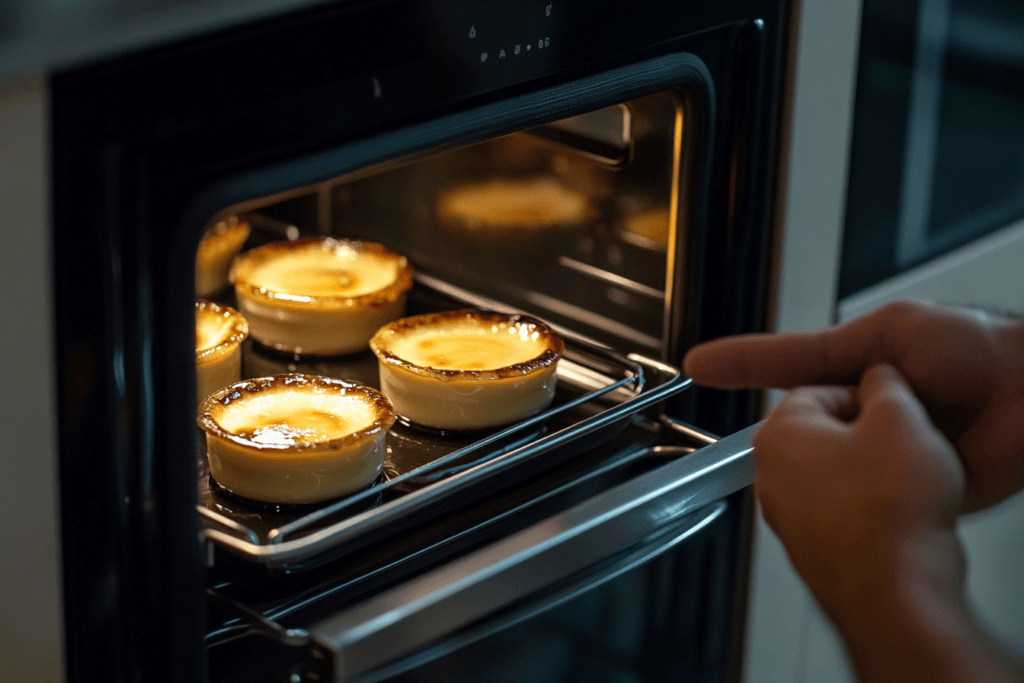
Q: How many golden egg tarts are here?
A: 5